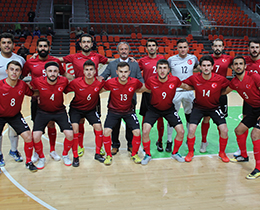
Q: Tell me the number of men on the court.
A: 15